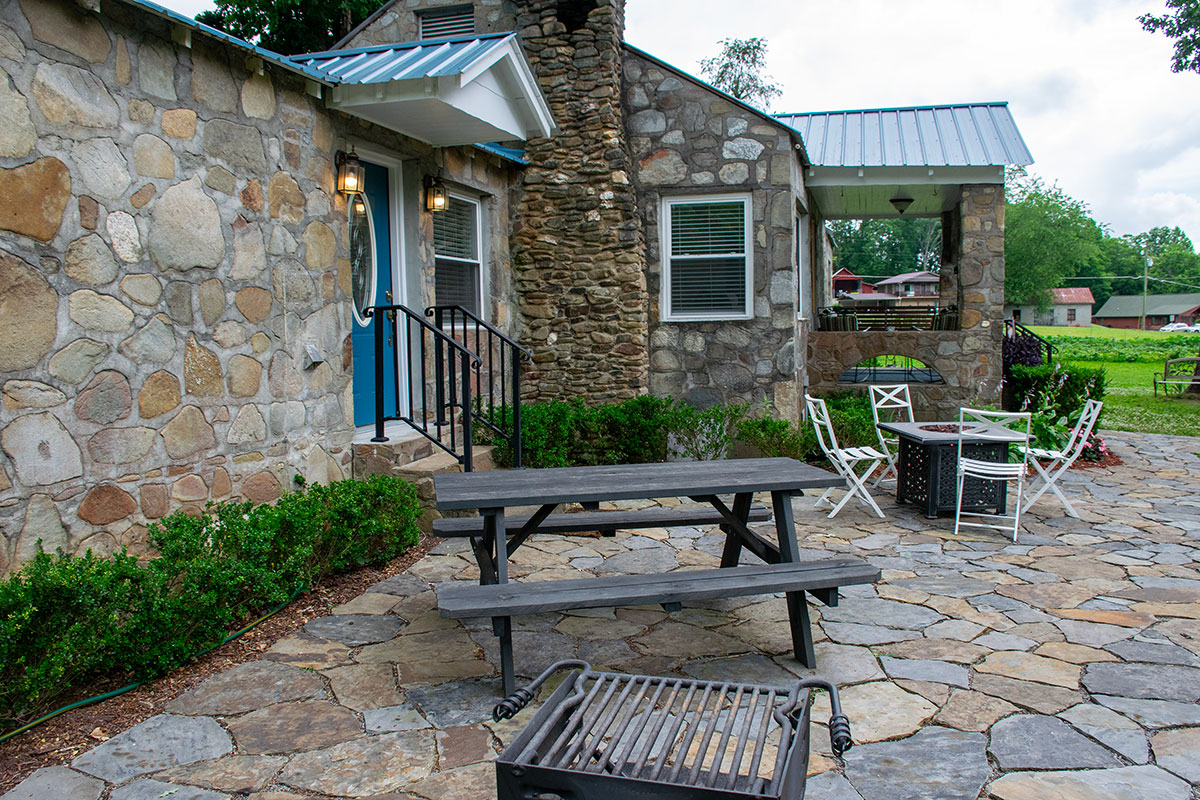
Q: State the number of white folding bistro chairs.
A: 4